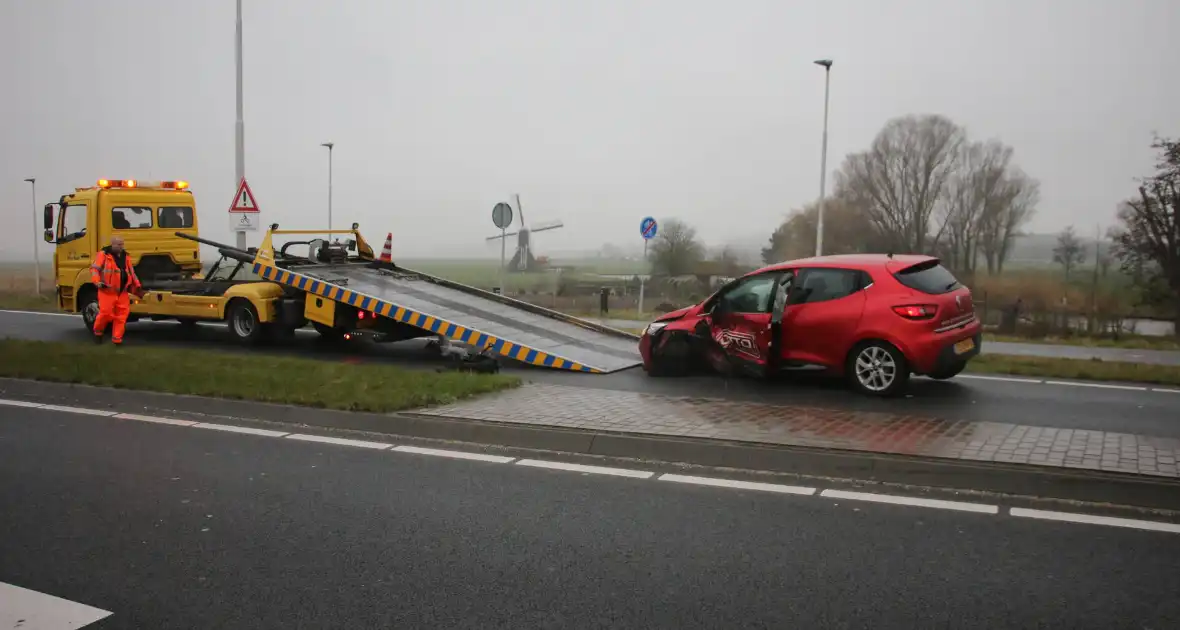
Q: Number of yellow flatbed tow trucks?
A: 1